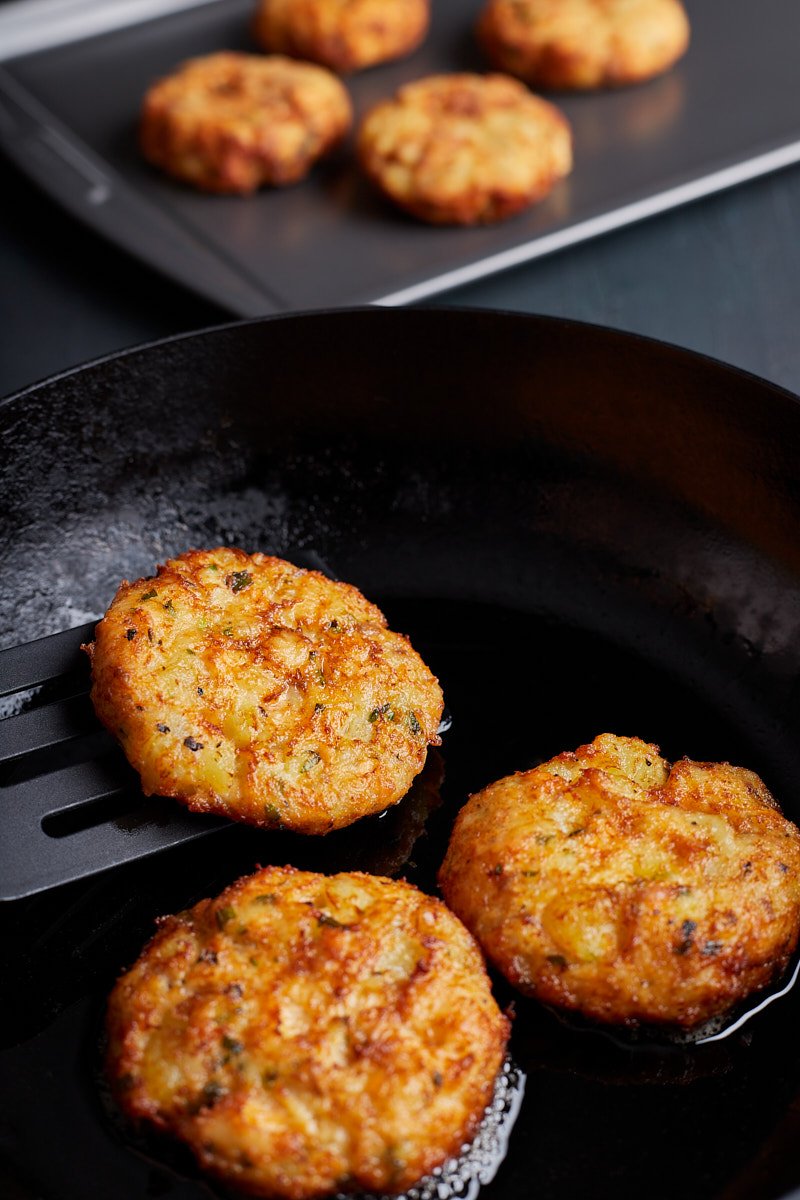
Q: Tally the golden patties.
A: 7